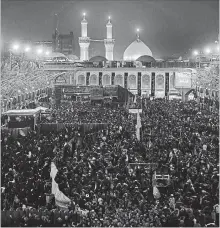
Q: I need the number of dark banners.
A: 7